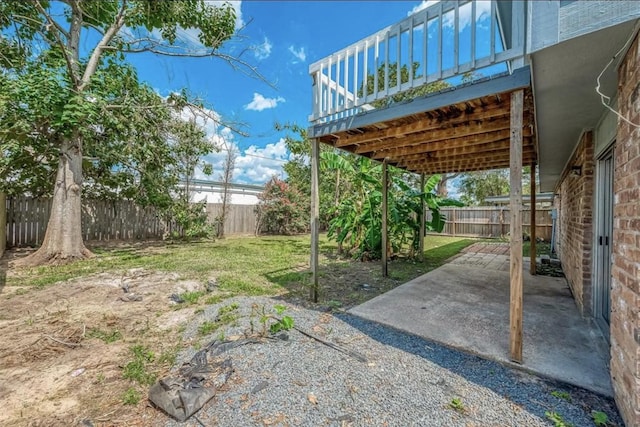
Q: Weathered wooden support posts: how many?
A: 5